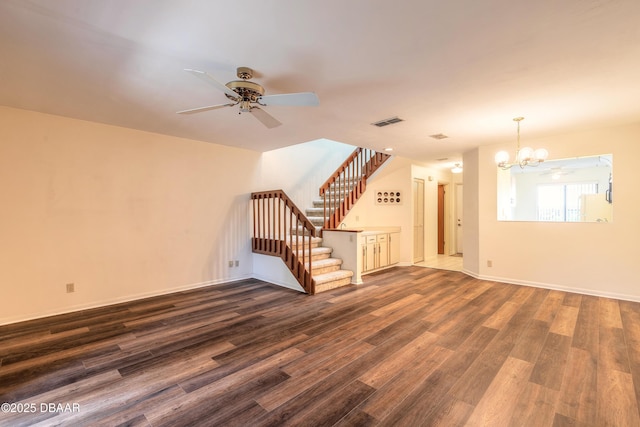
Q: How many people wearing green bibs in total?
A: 0